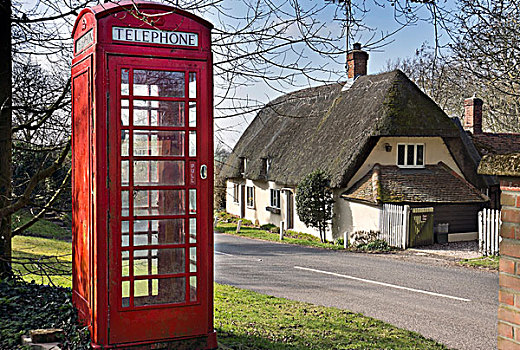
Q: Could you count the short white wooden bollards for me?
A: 4